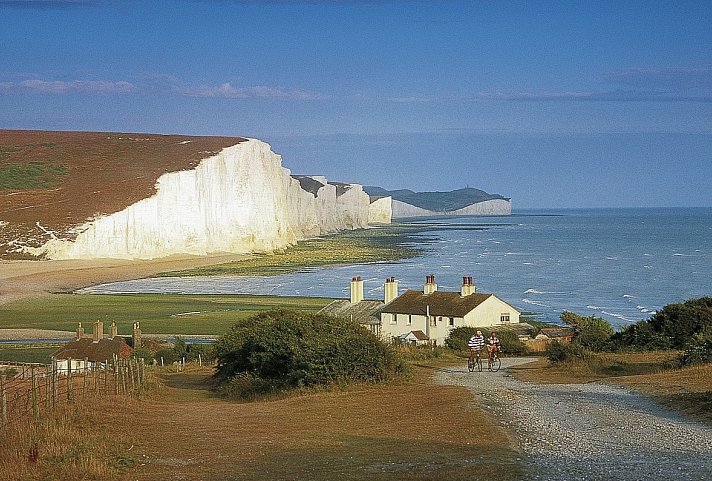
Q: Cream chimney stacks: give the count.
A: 4